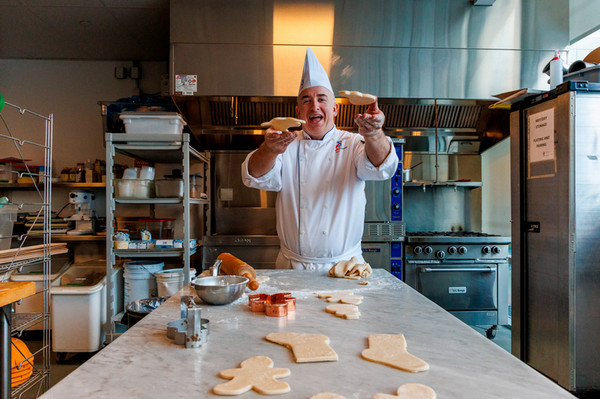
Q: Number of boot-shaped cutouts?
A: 2